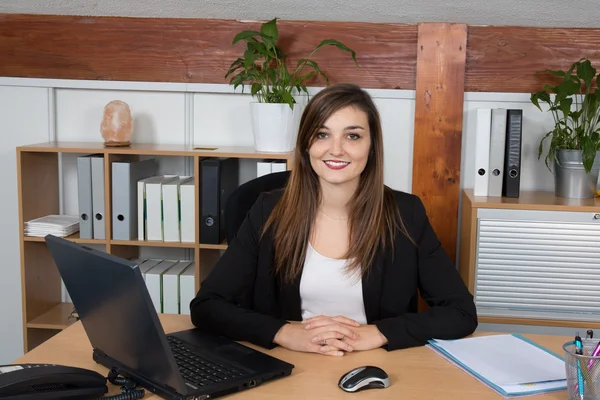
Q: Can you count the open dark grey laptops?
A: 1